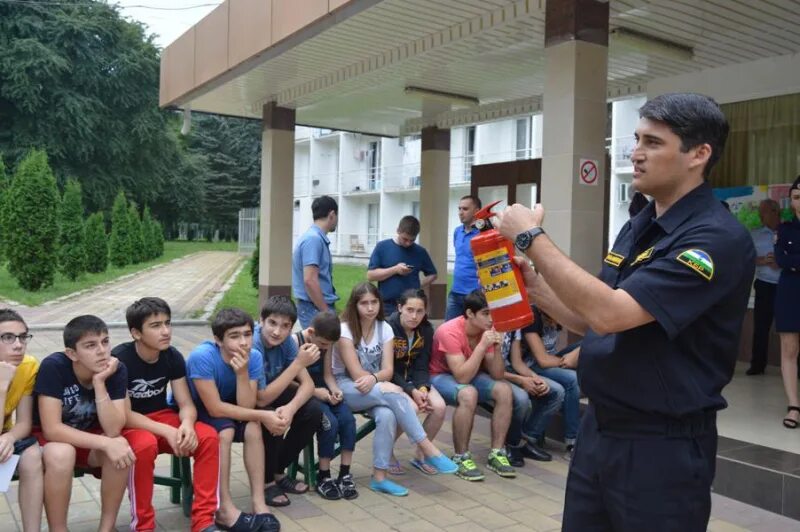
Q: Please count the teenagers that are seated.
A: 11